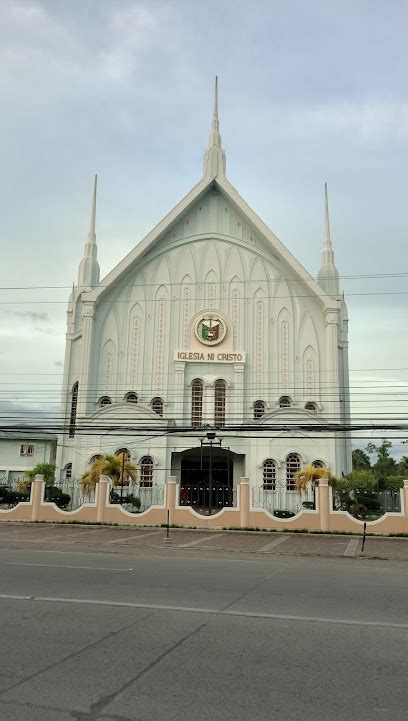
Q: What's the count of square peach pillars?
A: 6